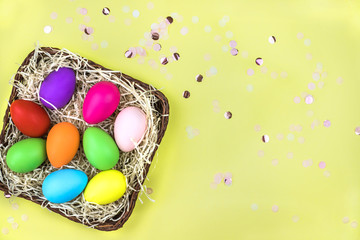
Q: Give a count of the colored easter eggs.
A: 9